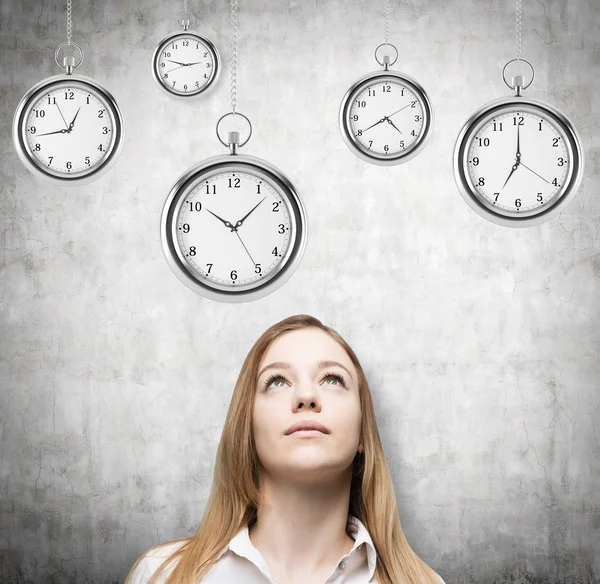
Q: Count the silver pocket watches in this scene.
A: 5